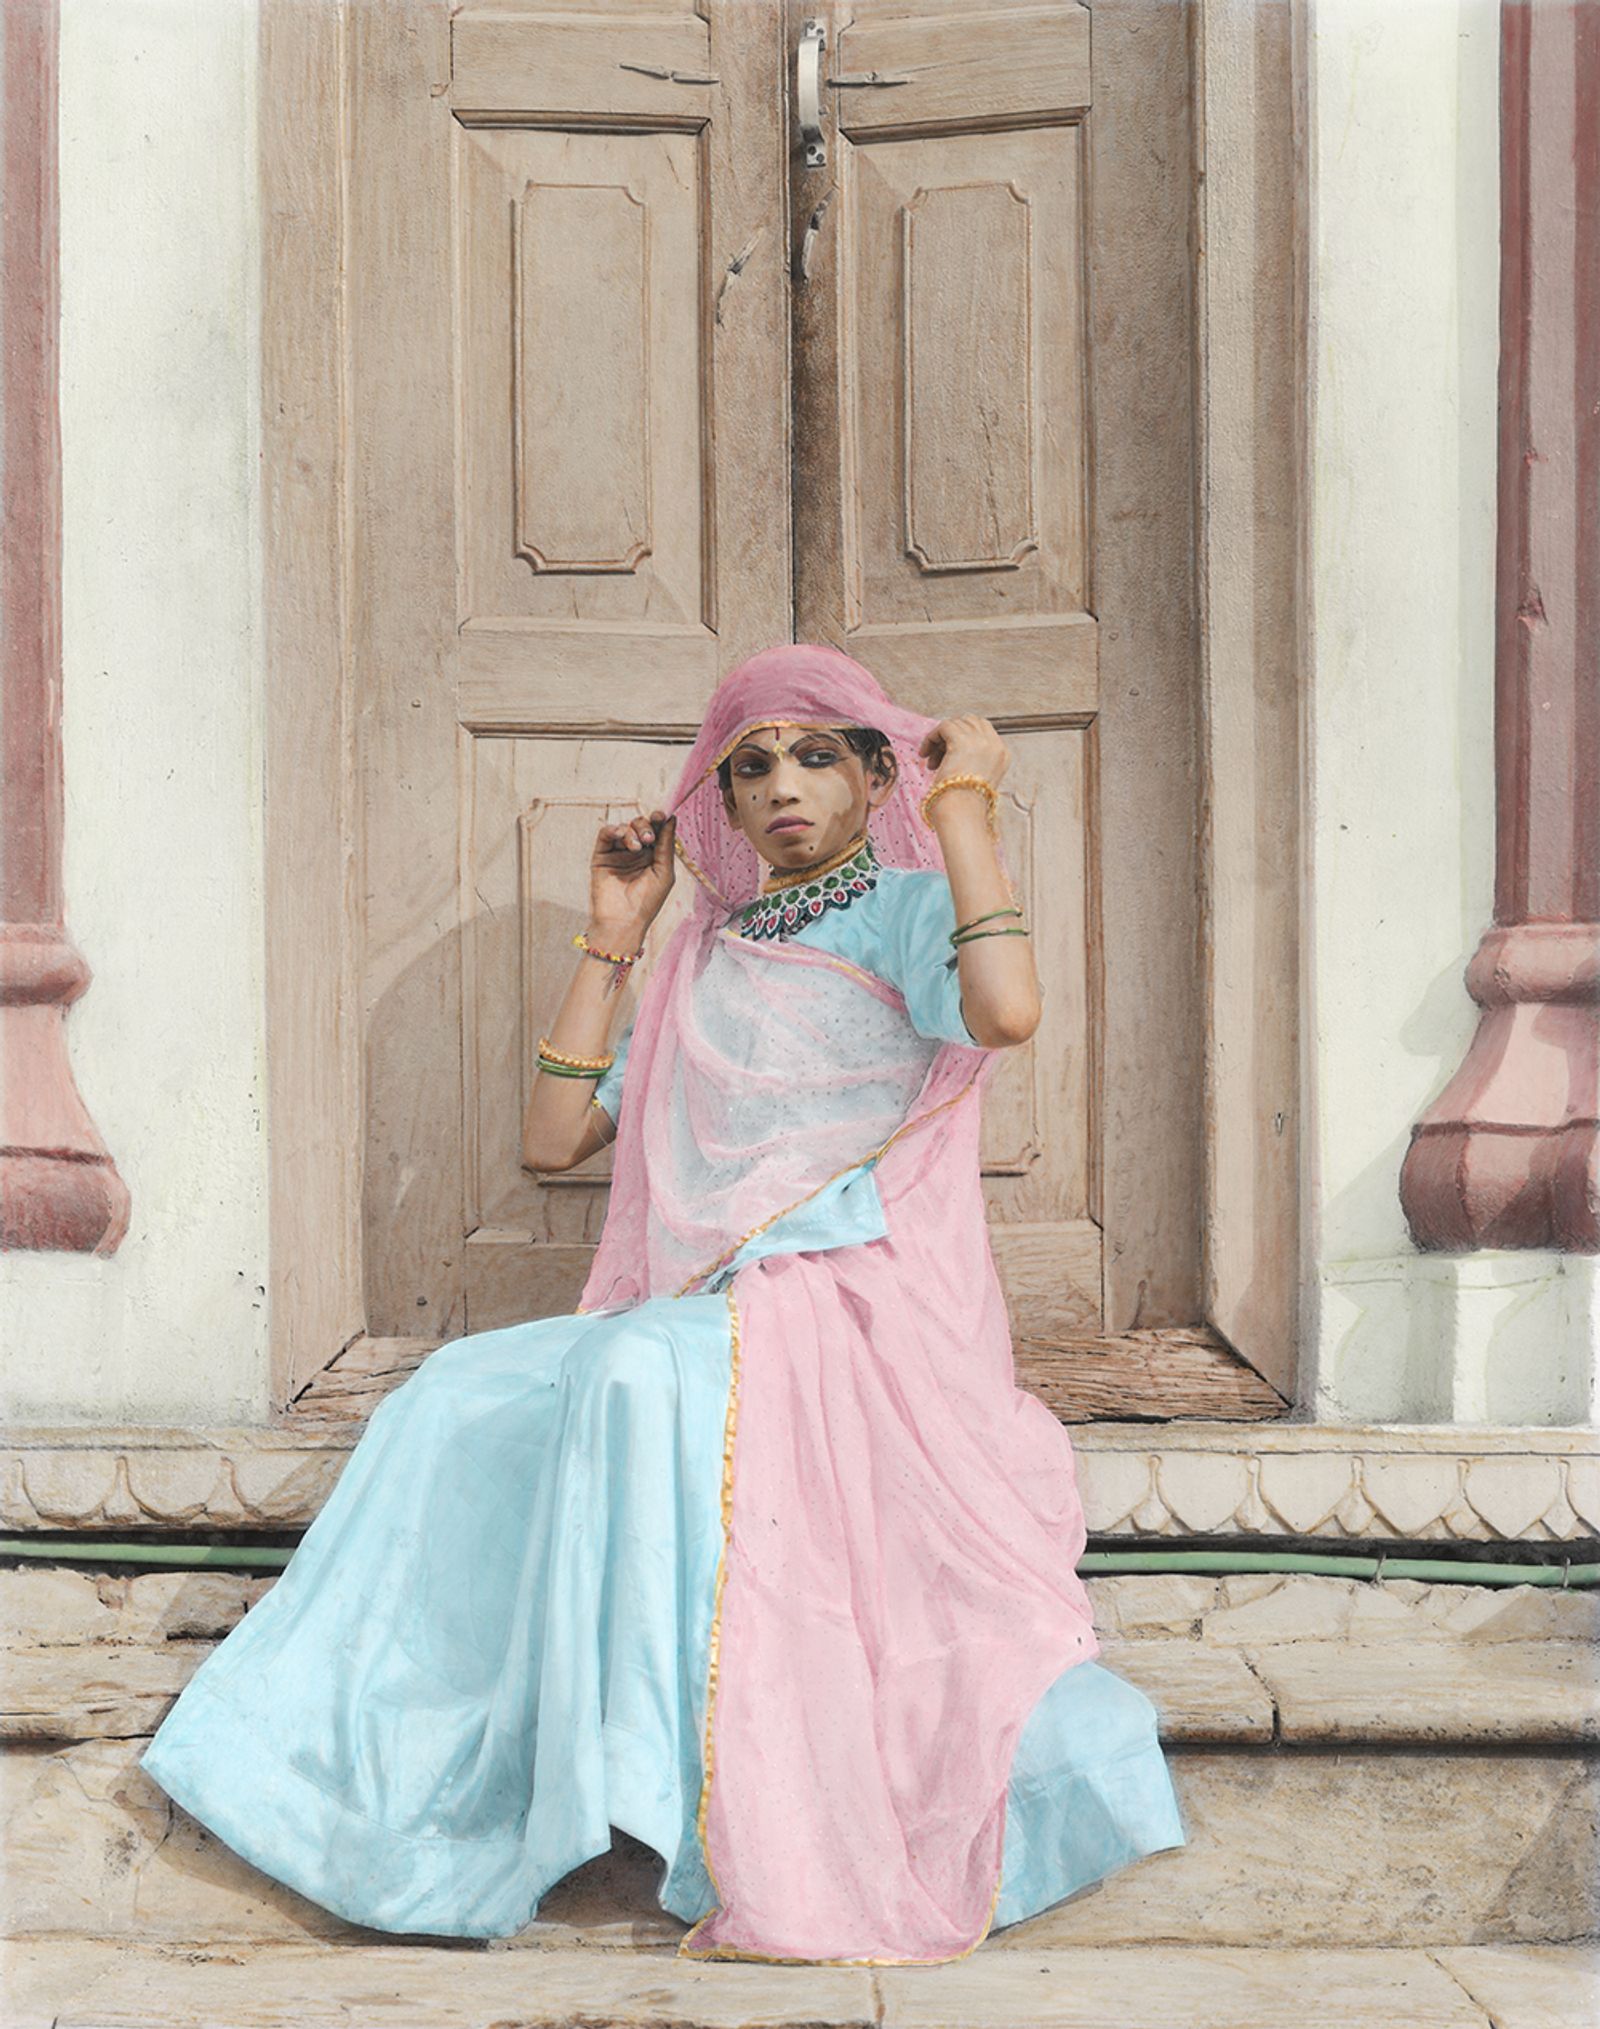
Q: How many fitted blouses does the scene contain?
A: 1